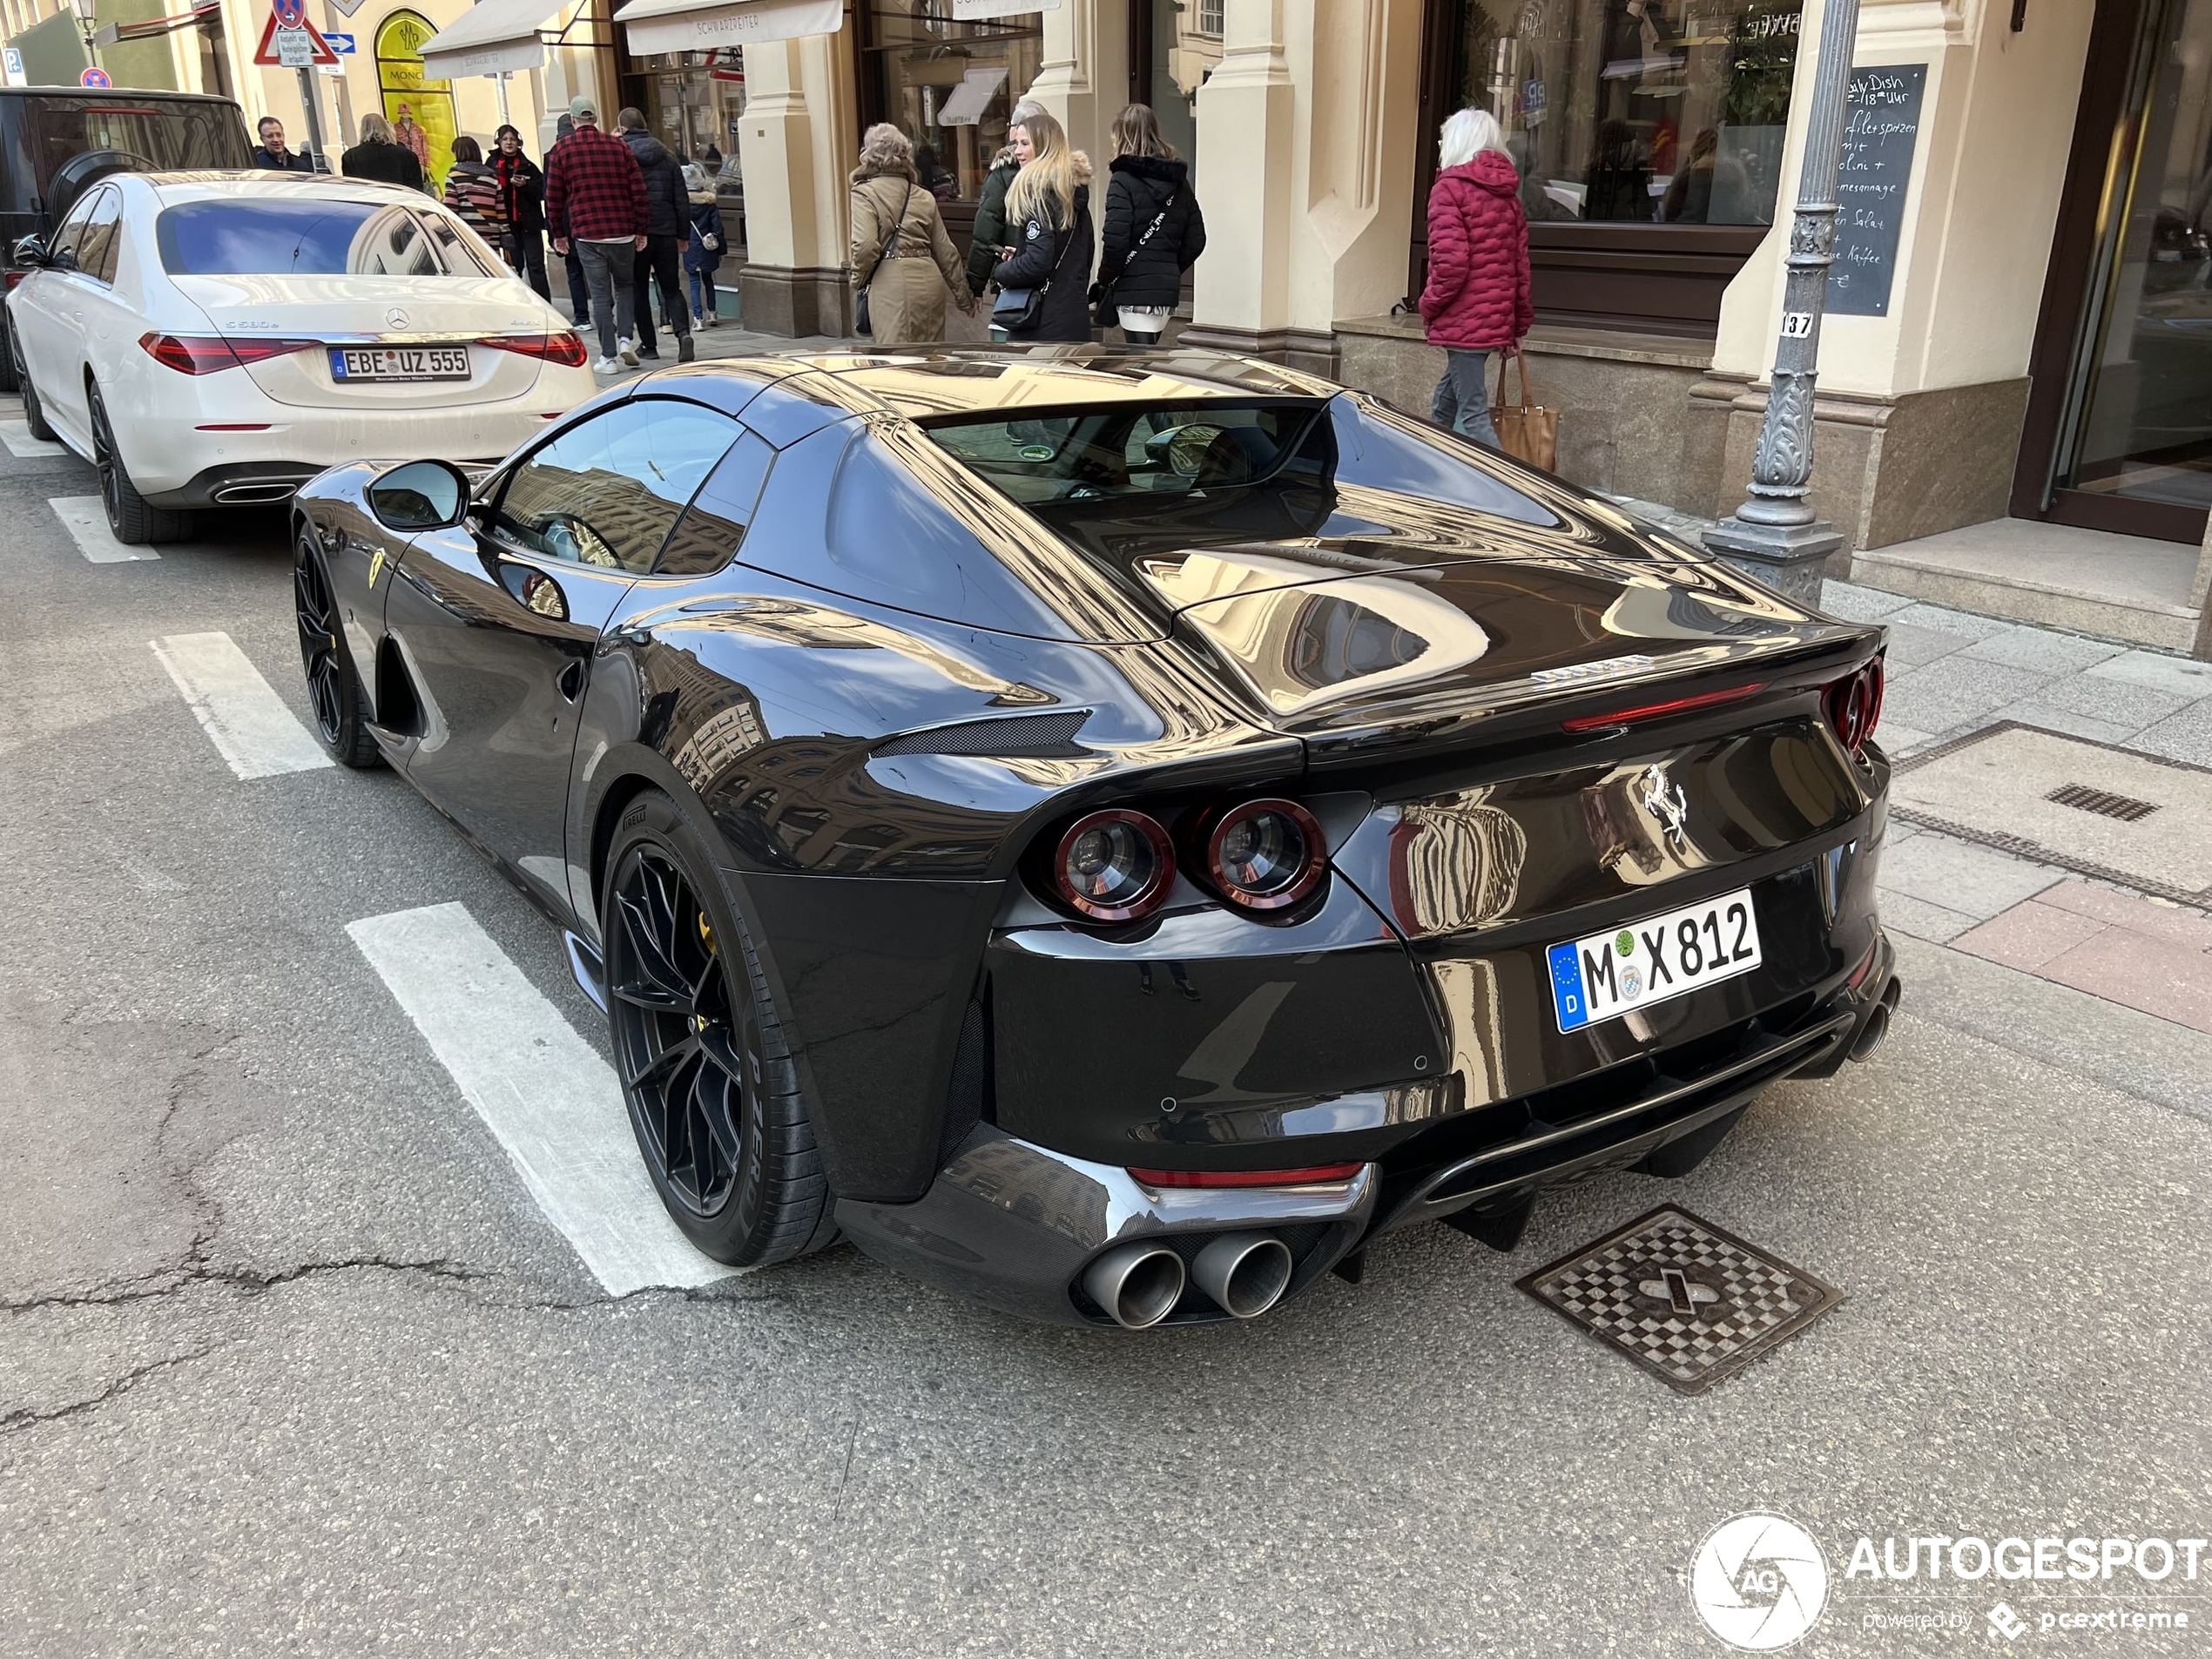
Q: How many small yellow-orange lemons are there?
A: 0